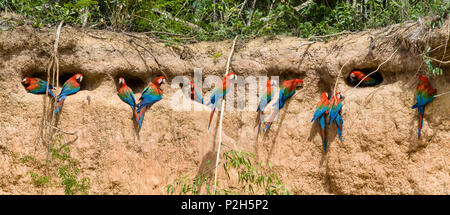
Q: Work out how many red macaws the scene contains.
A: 12